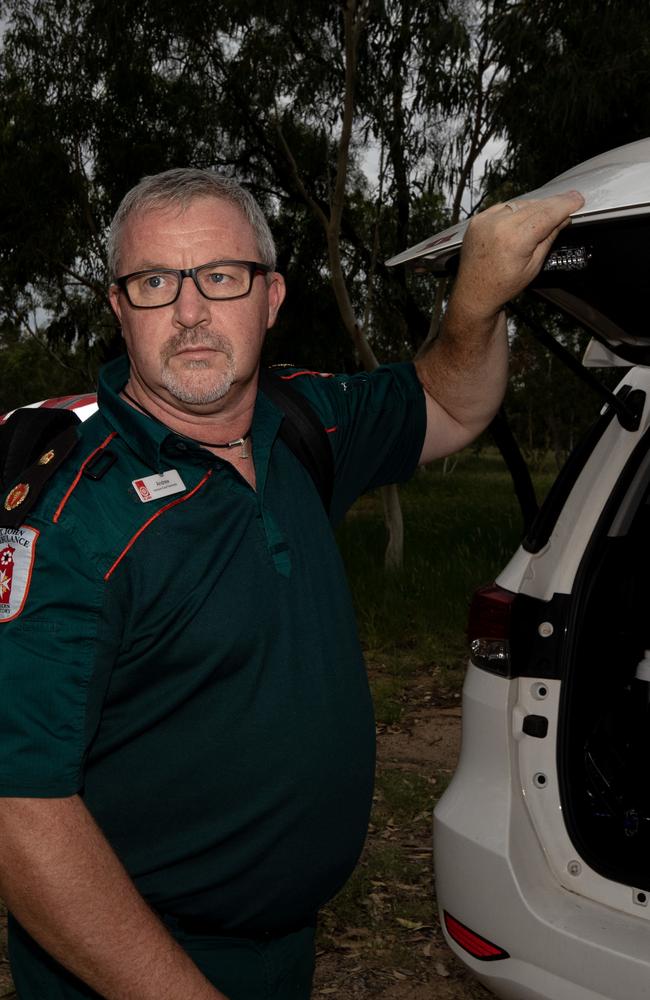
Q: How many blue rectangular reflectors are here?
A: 0